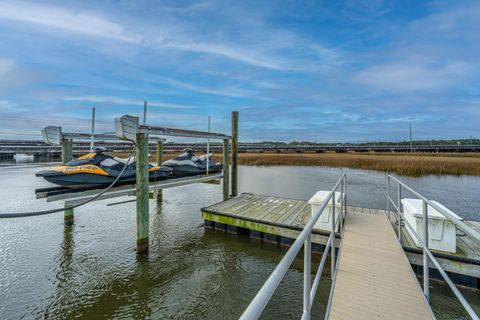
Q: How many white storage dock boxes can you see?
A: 2